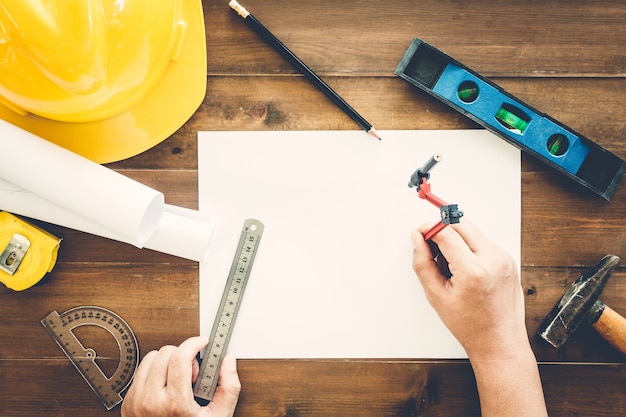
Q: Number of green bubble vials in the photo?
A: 3